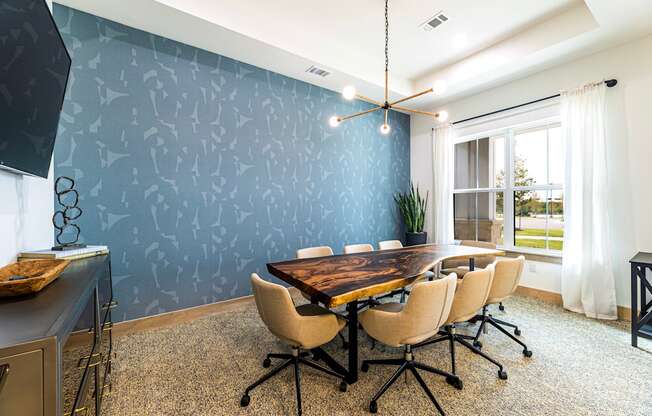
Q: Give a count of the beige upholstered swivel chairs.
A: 8